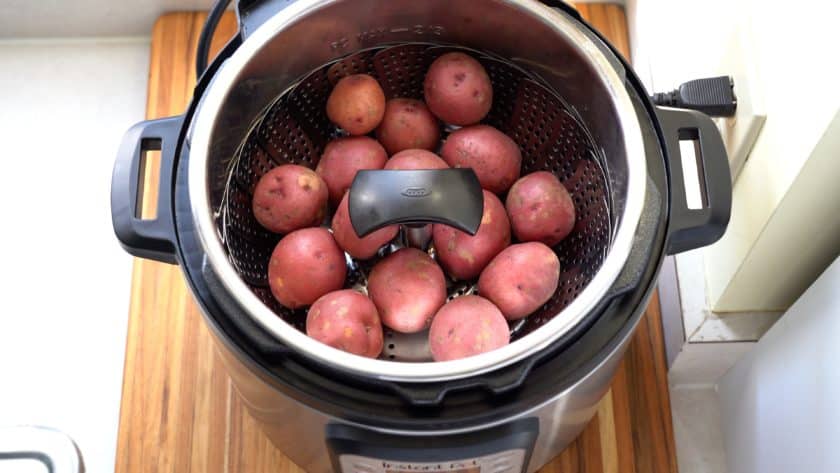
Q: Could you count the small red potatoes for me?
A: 15